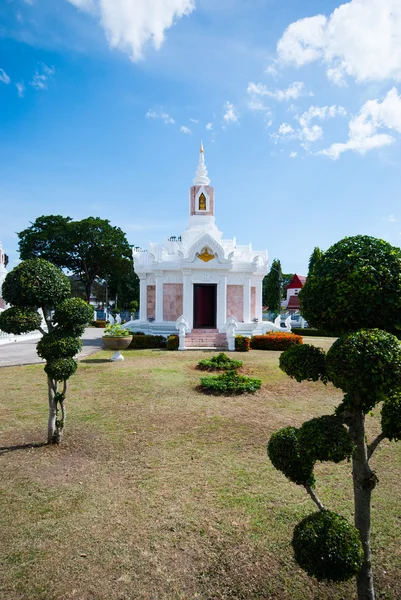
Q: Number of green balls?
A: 12